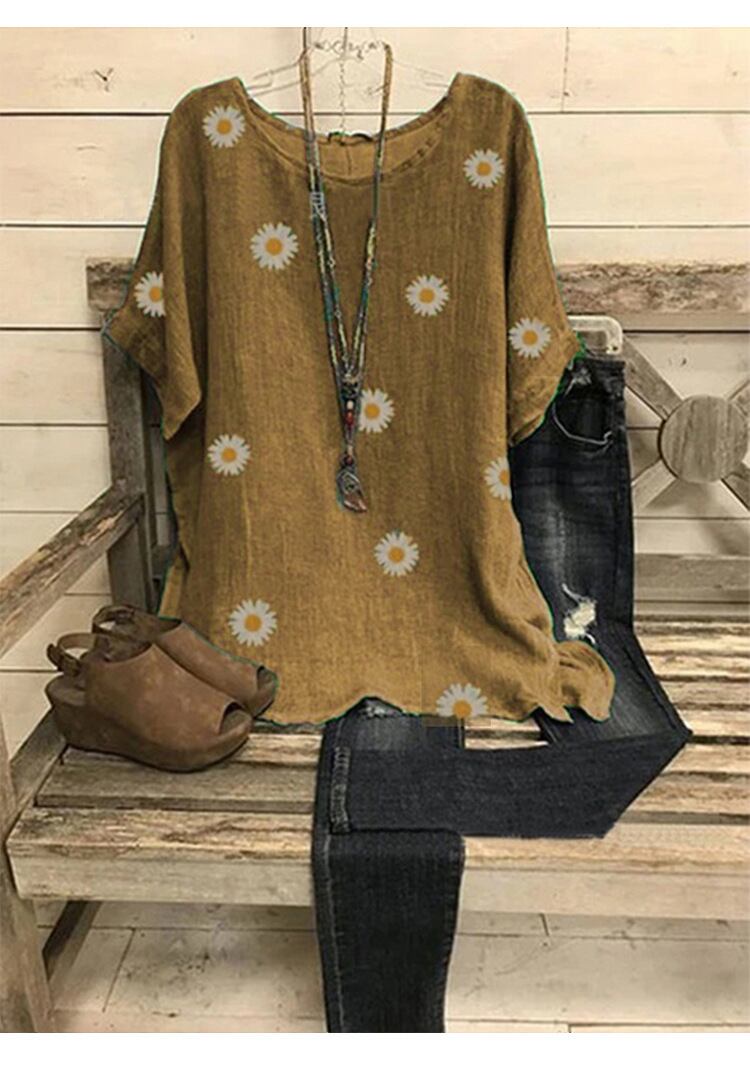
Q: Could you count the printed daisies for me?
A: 12